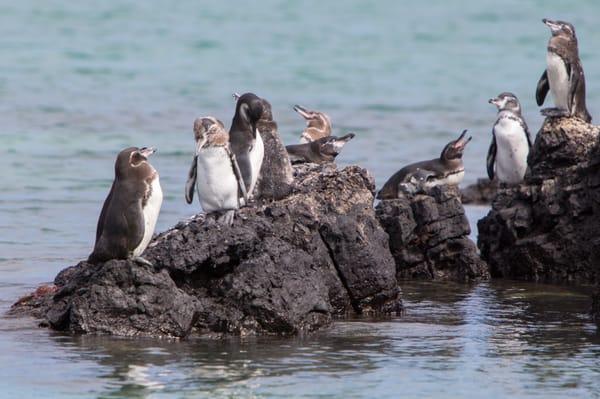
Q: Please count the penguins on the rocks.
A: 9